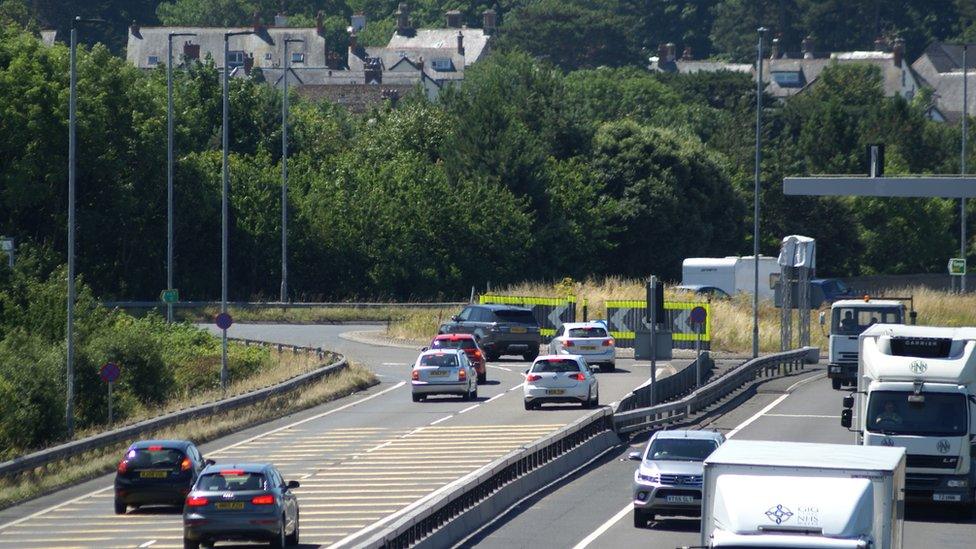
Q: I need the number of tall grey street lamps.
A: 6